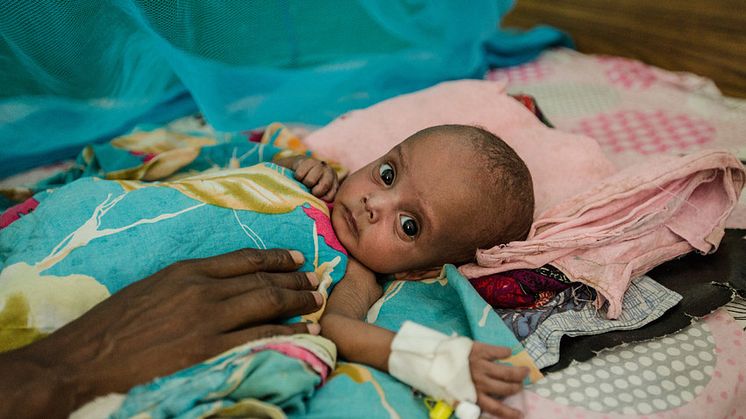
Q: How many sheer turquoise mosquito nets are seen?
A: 1